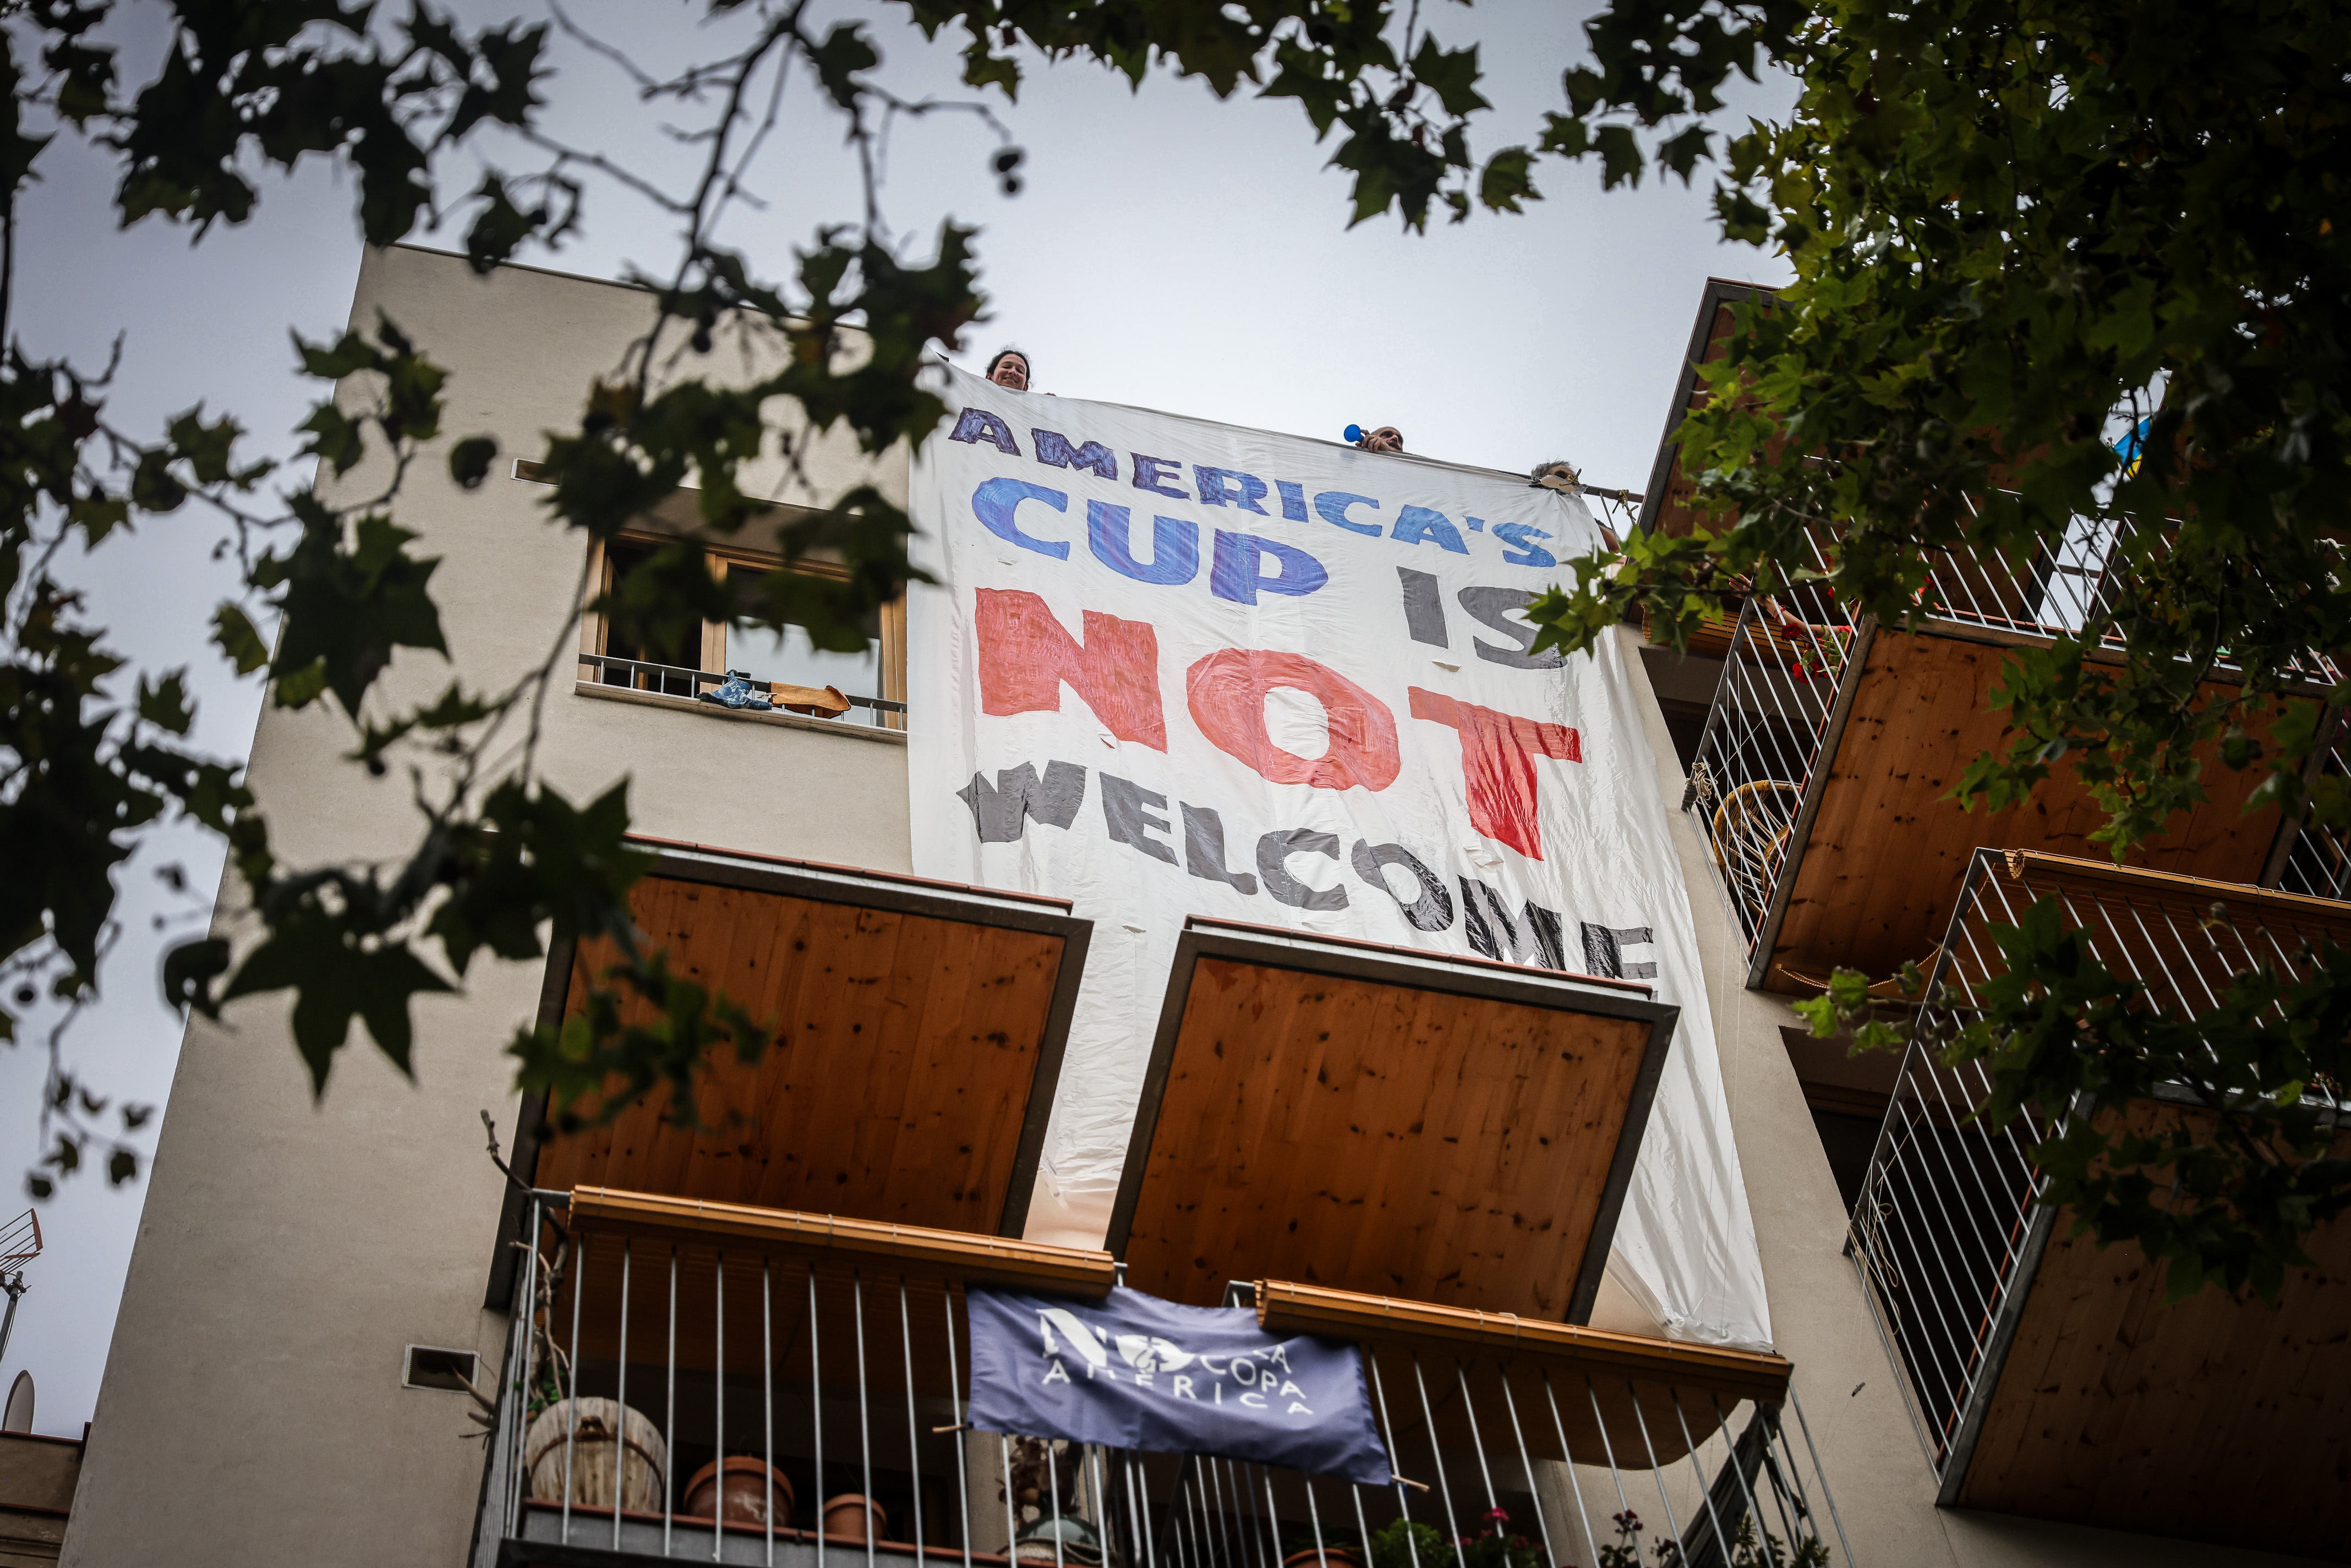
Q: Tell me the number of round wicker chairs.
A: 1